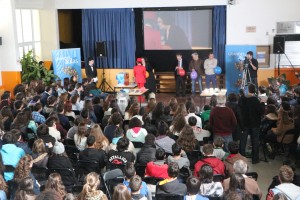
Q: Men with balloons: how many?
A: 3